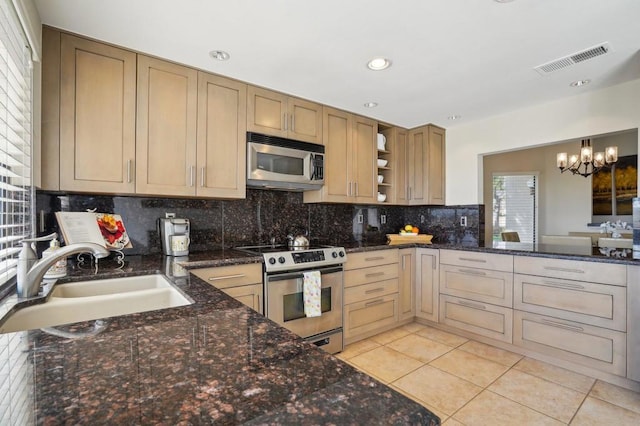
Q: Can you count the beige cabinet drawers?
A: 11